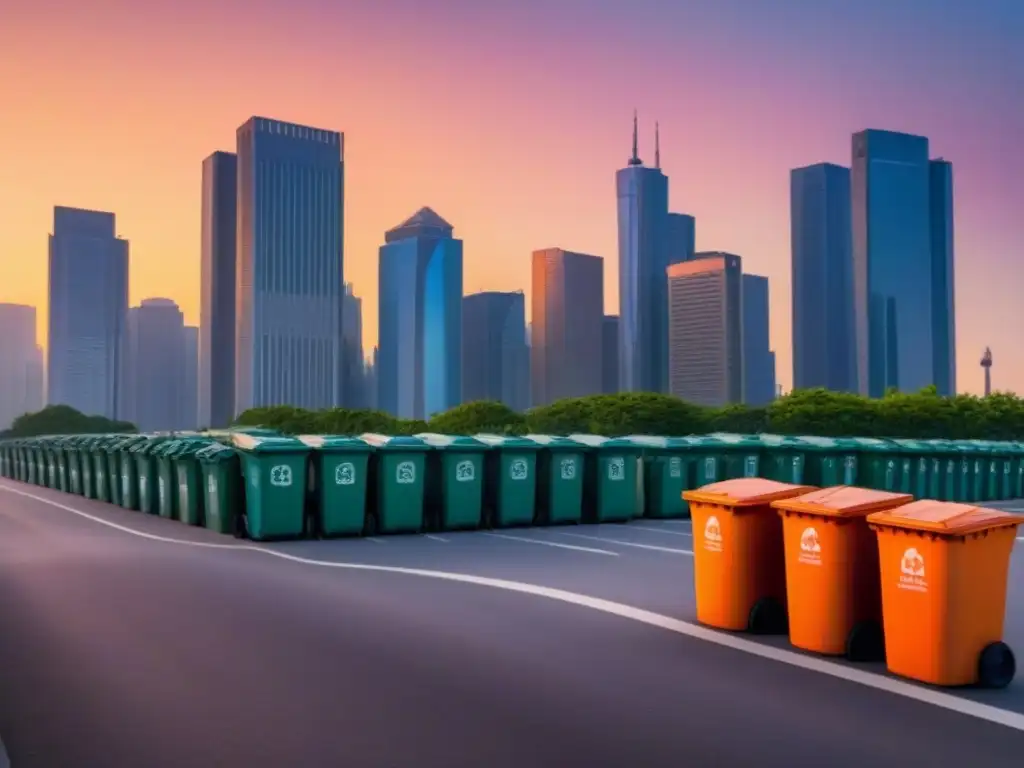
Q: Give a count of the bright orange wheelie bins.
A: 3